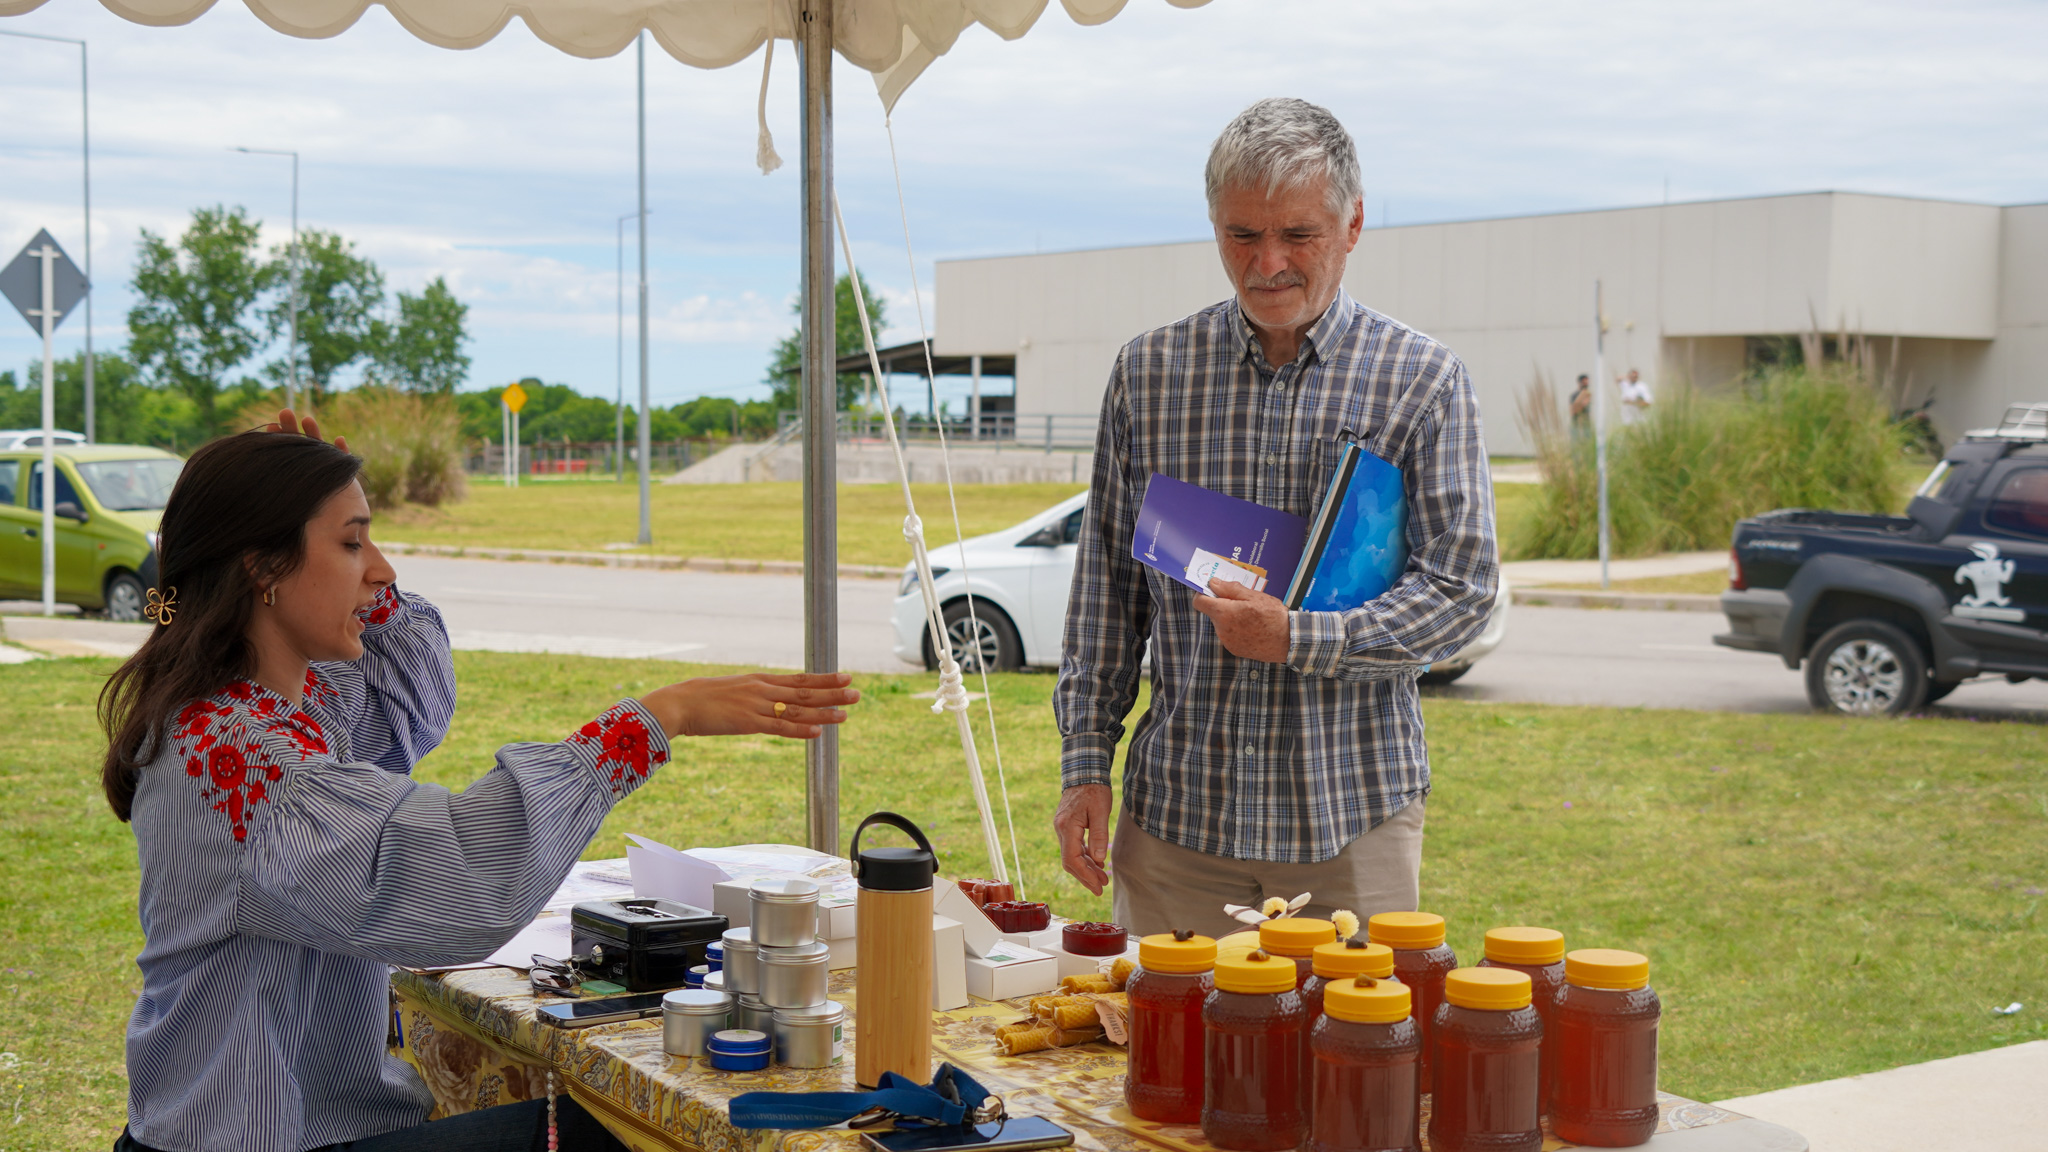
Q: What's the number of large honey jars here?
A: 9